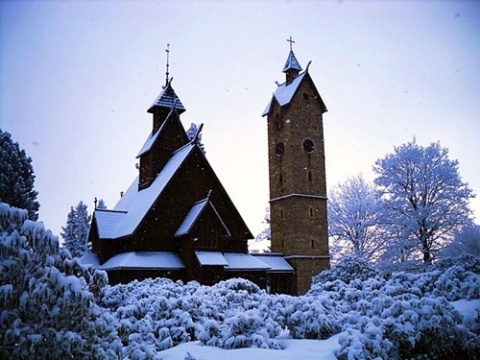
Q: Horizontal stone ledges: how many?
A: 2